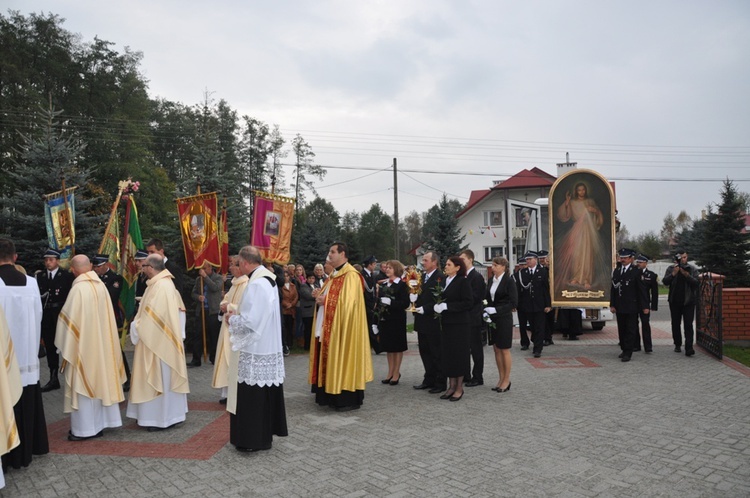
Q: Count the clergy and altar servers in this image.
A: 7